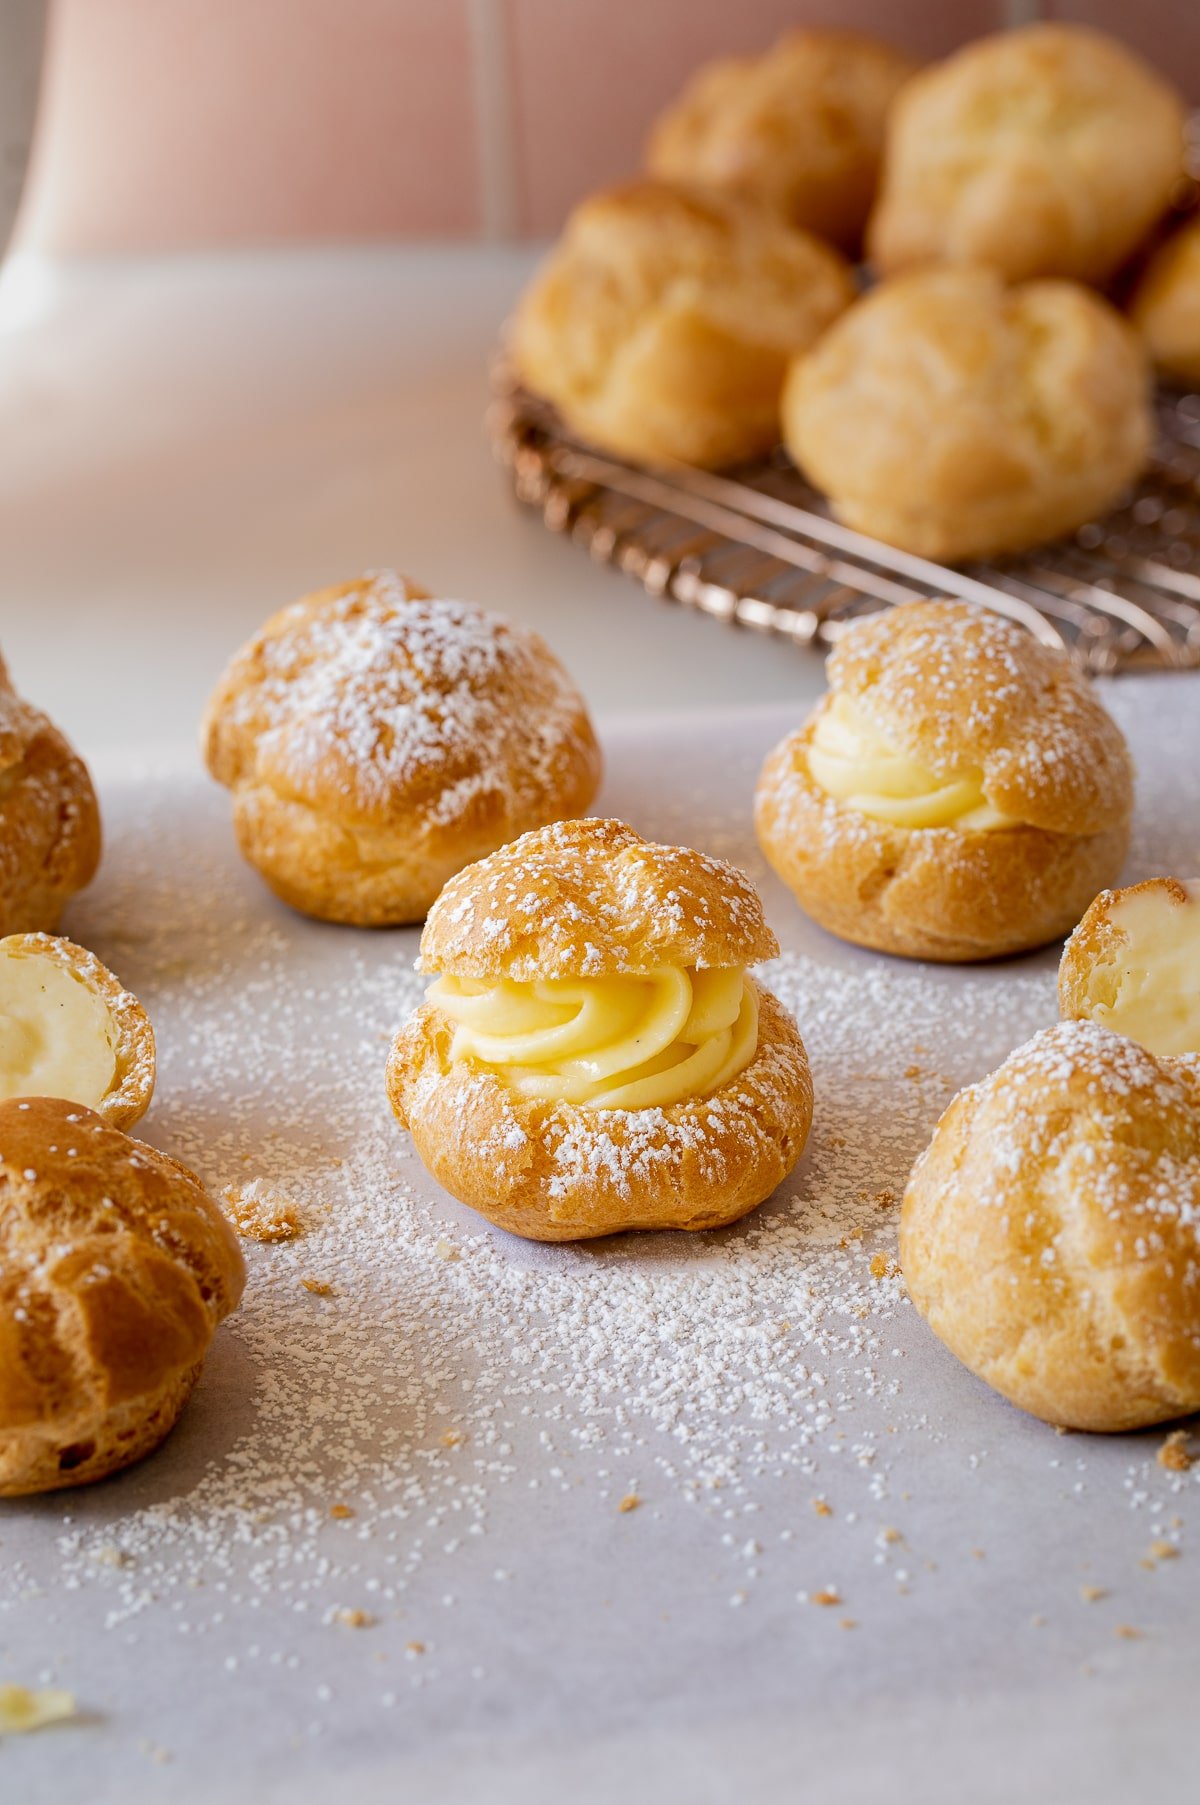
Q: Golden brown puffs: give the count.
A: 13